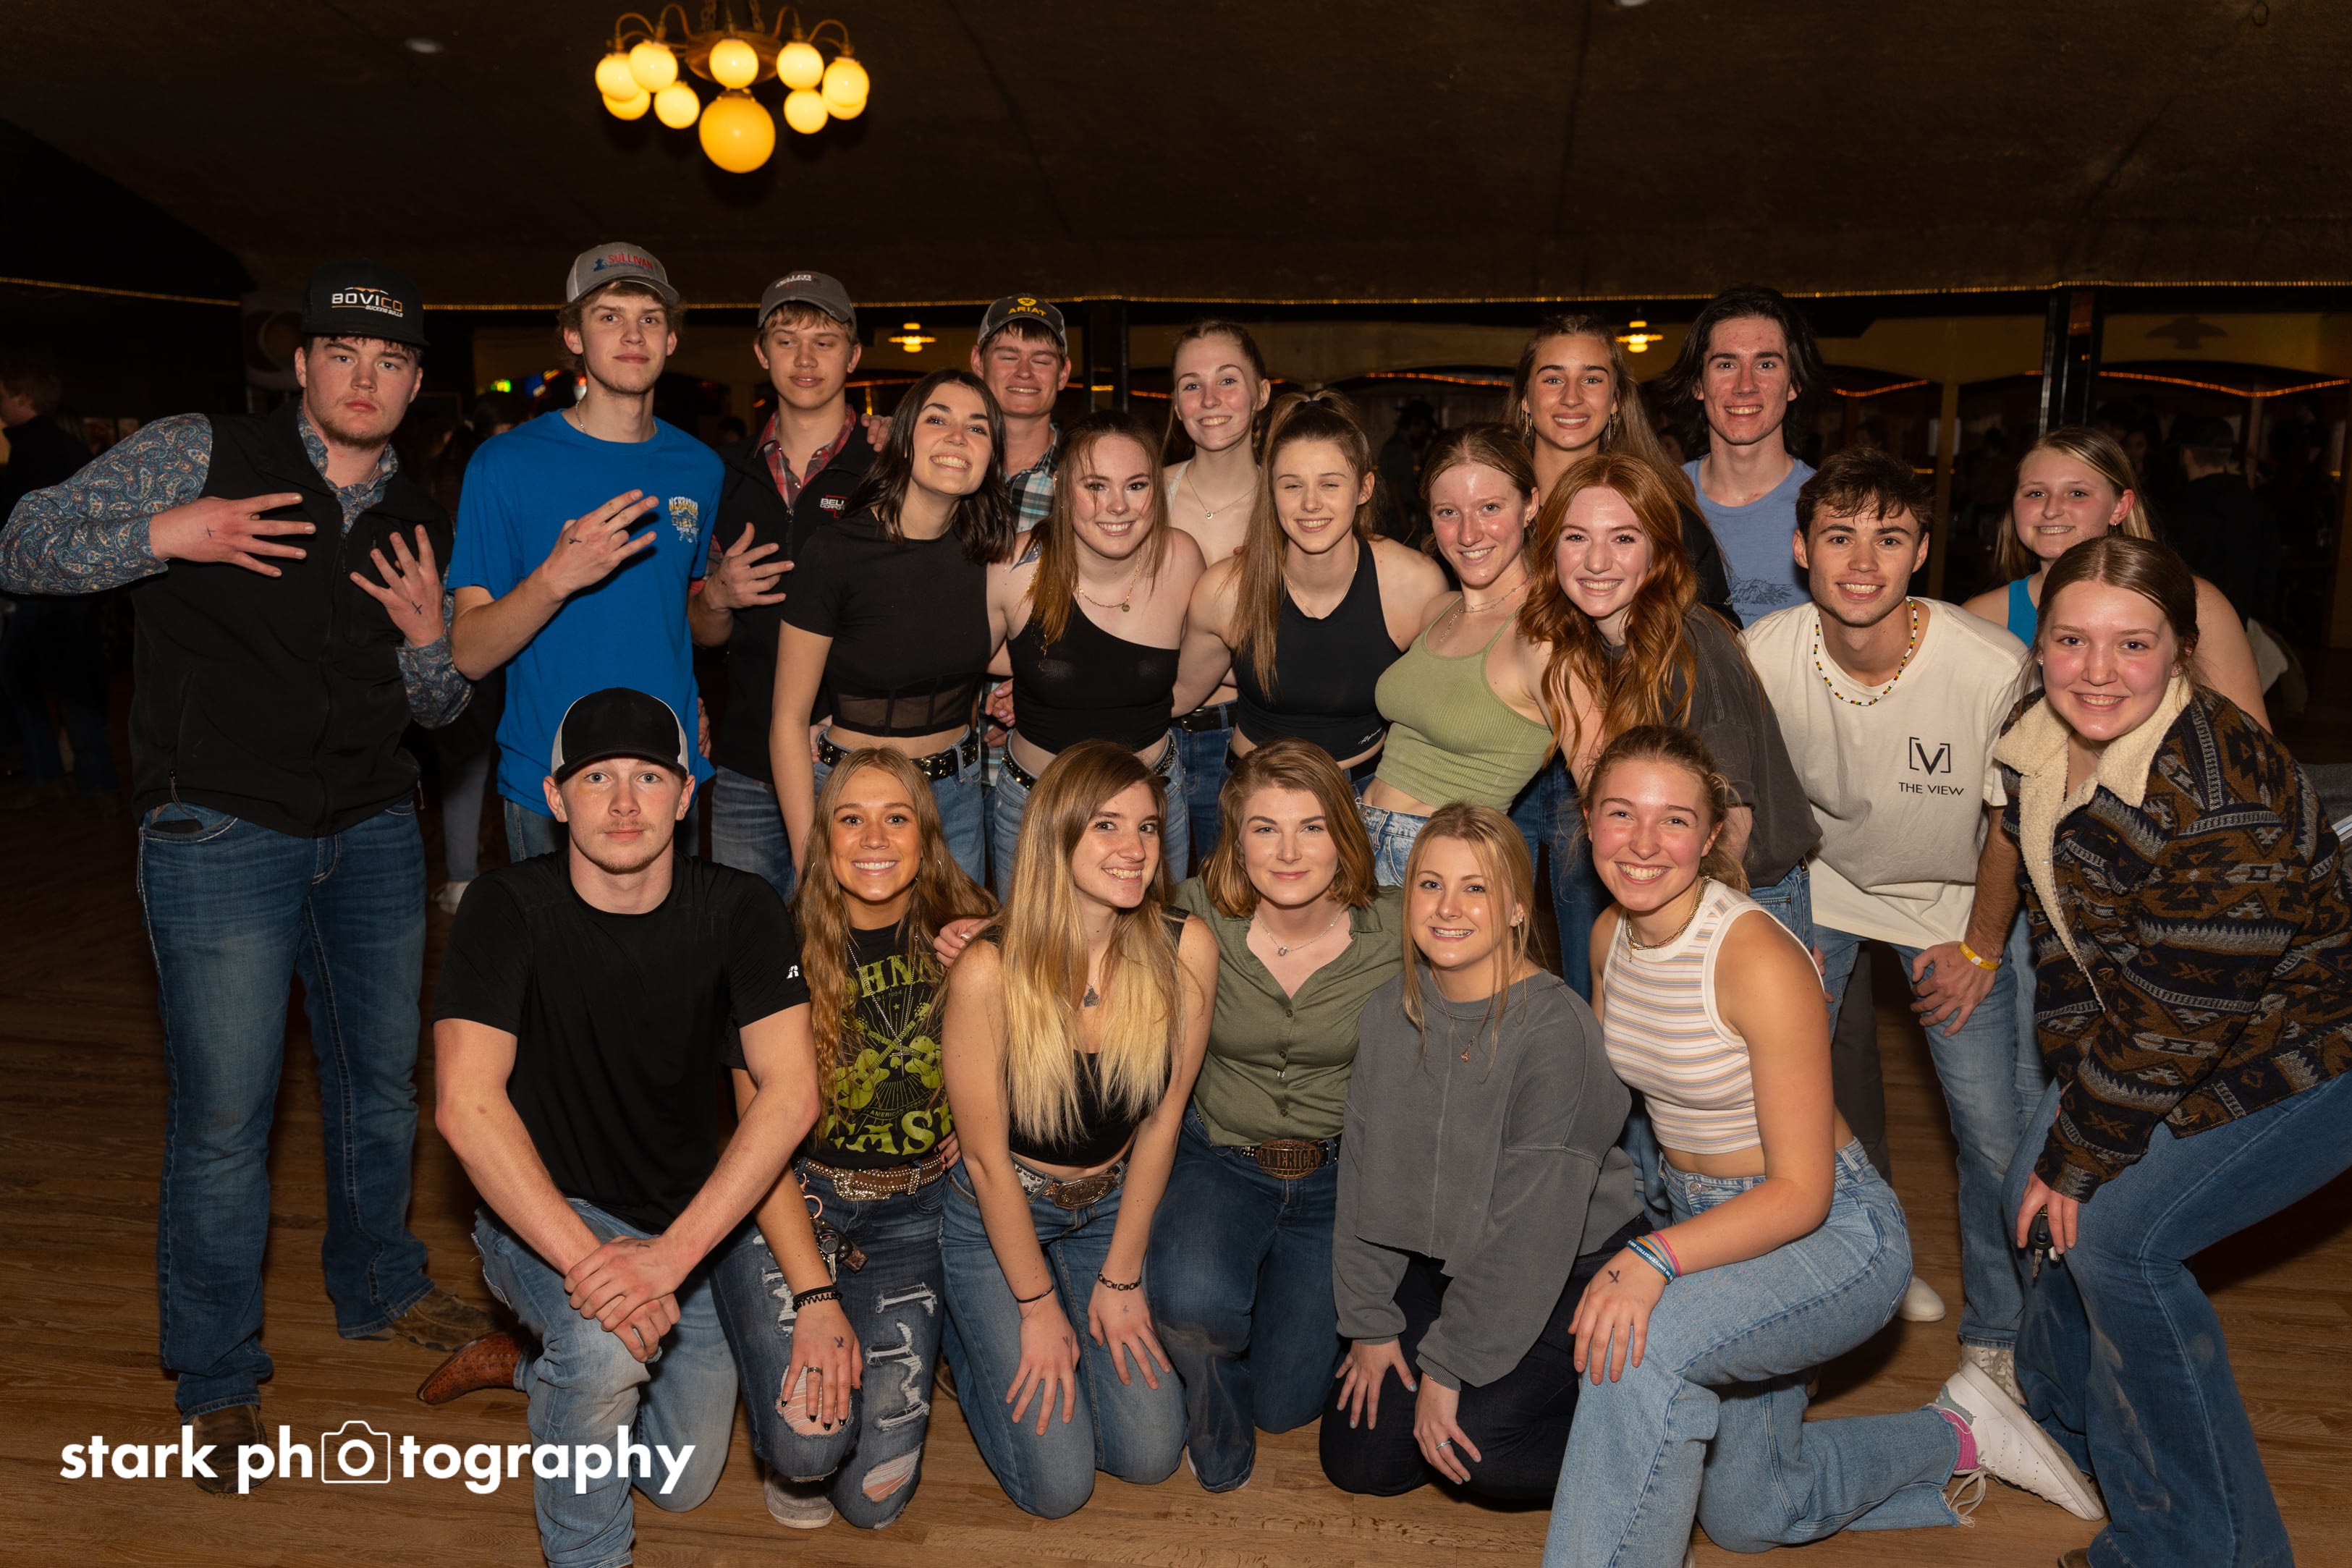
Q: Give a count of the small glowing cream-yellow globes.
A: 9